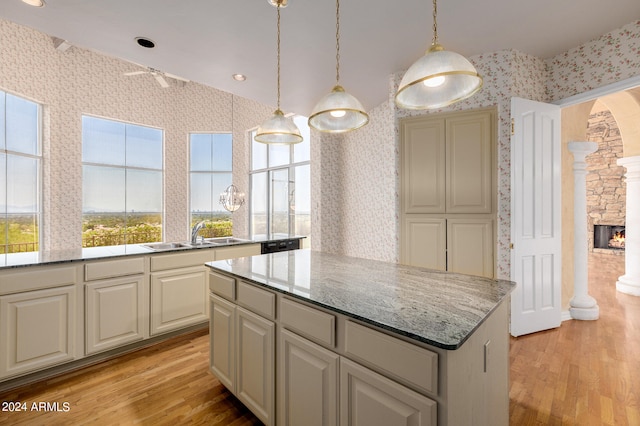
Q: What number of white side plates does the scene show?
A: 0